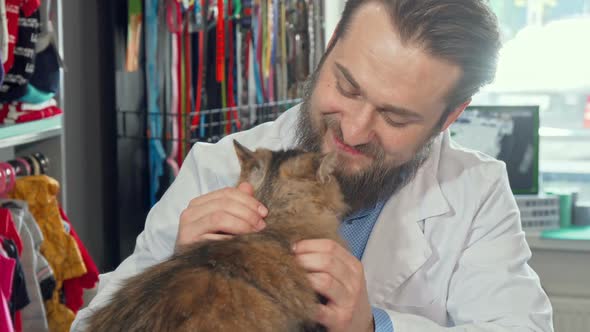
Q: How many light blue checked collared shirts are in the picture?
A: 1